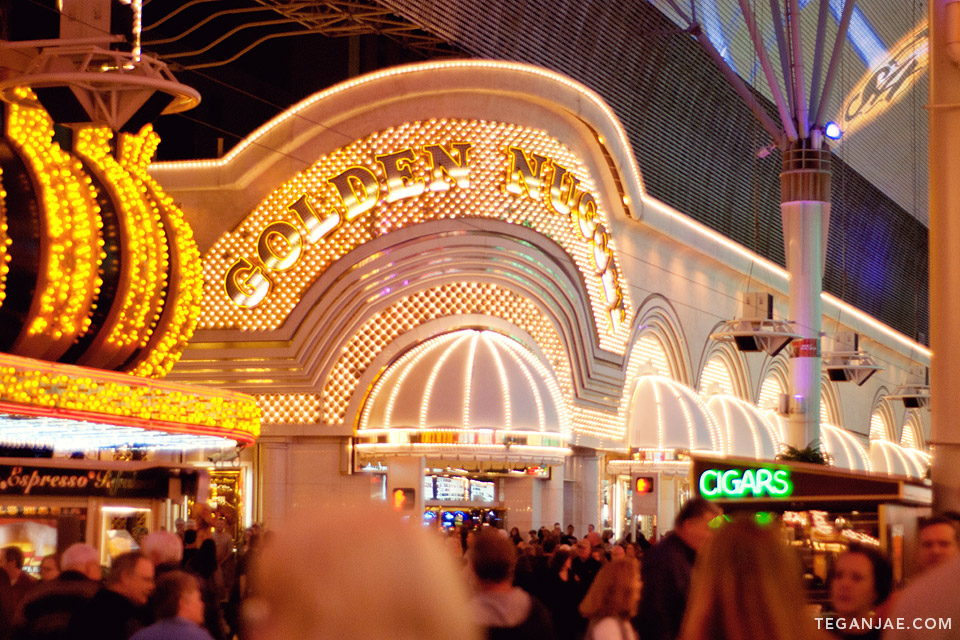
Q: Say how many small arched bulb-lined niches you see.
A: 6